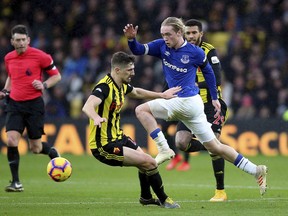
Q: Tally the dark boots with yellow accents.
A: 2